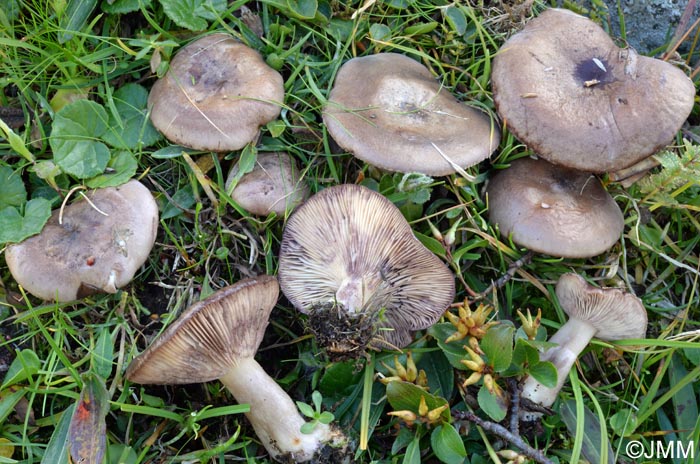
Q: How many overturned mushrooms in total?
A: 3